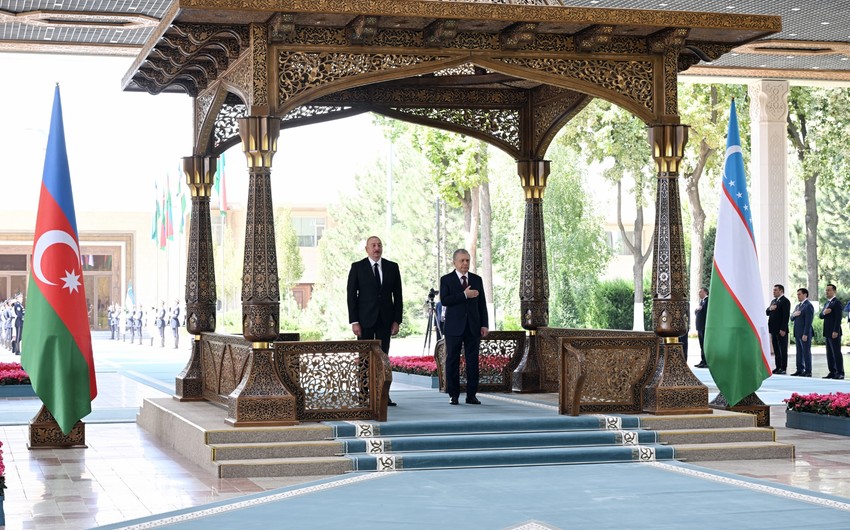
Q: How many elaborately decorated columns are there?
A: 4